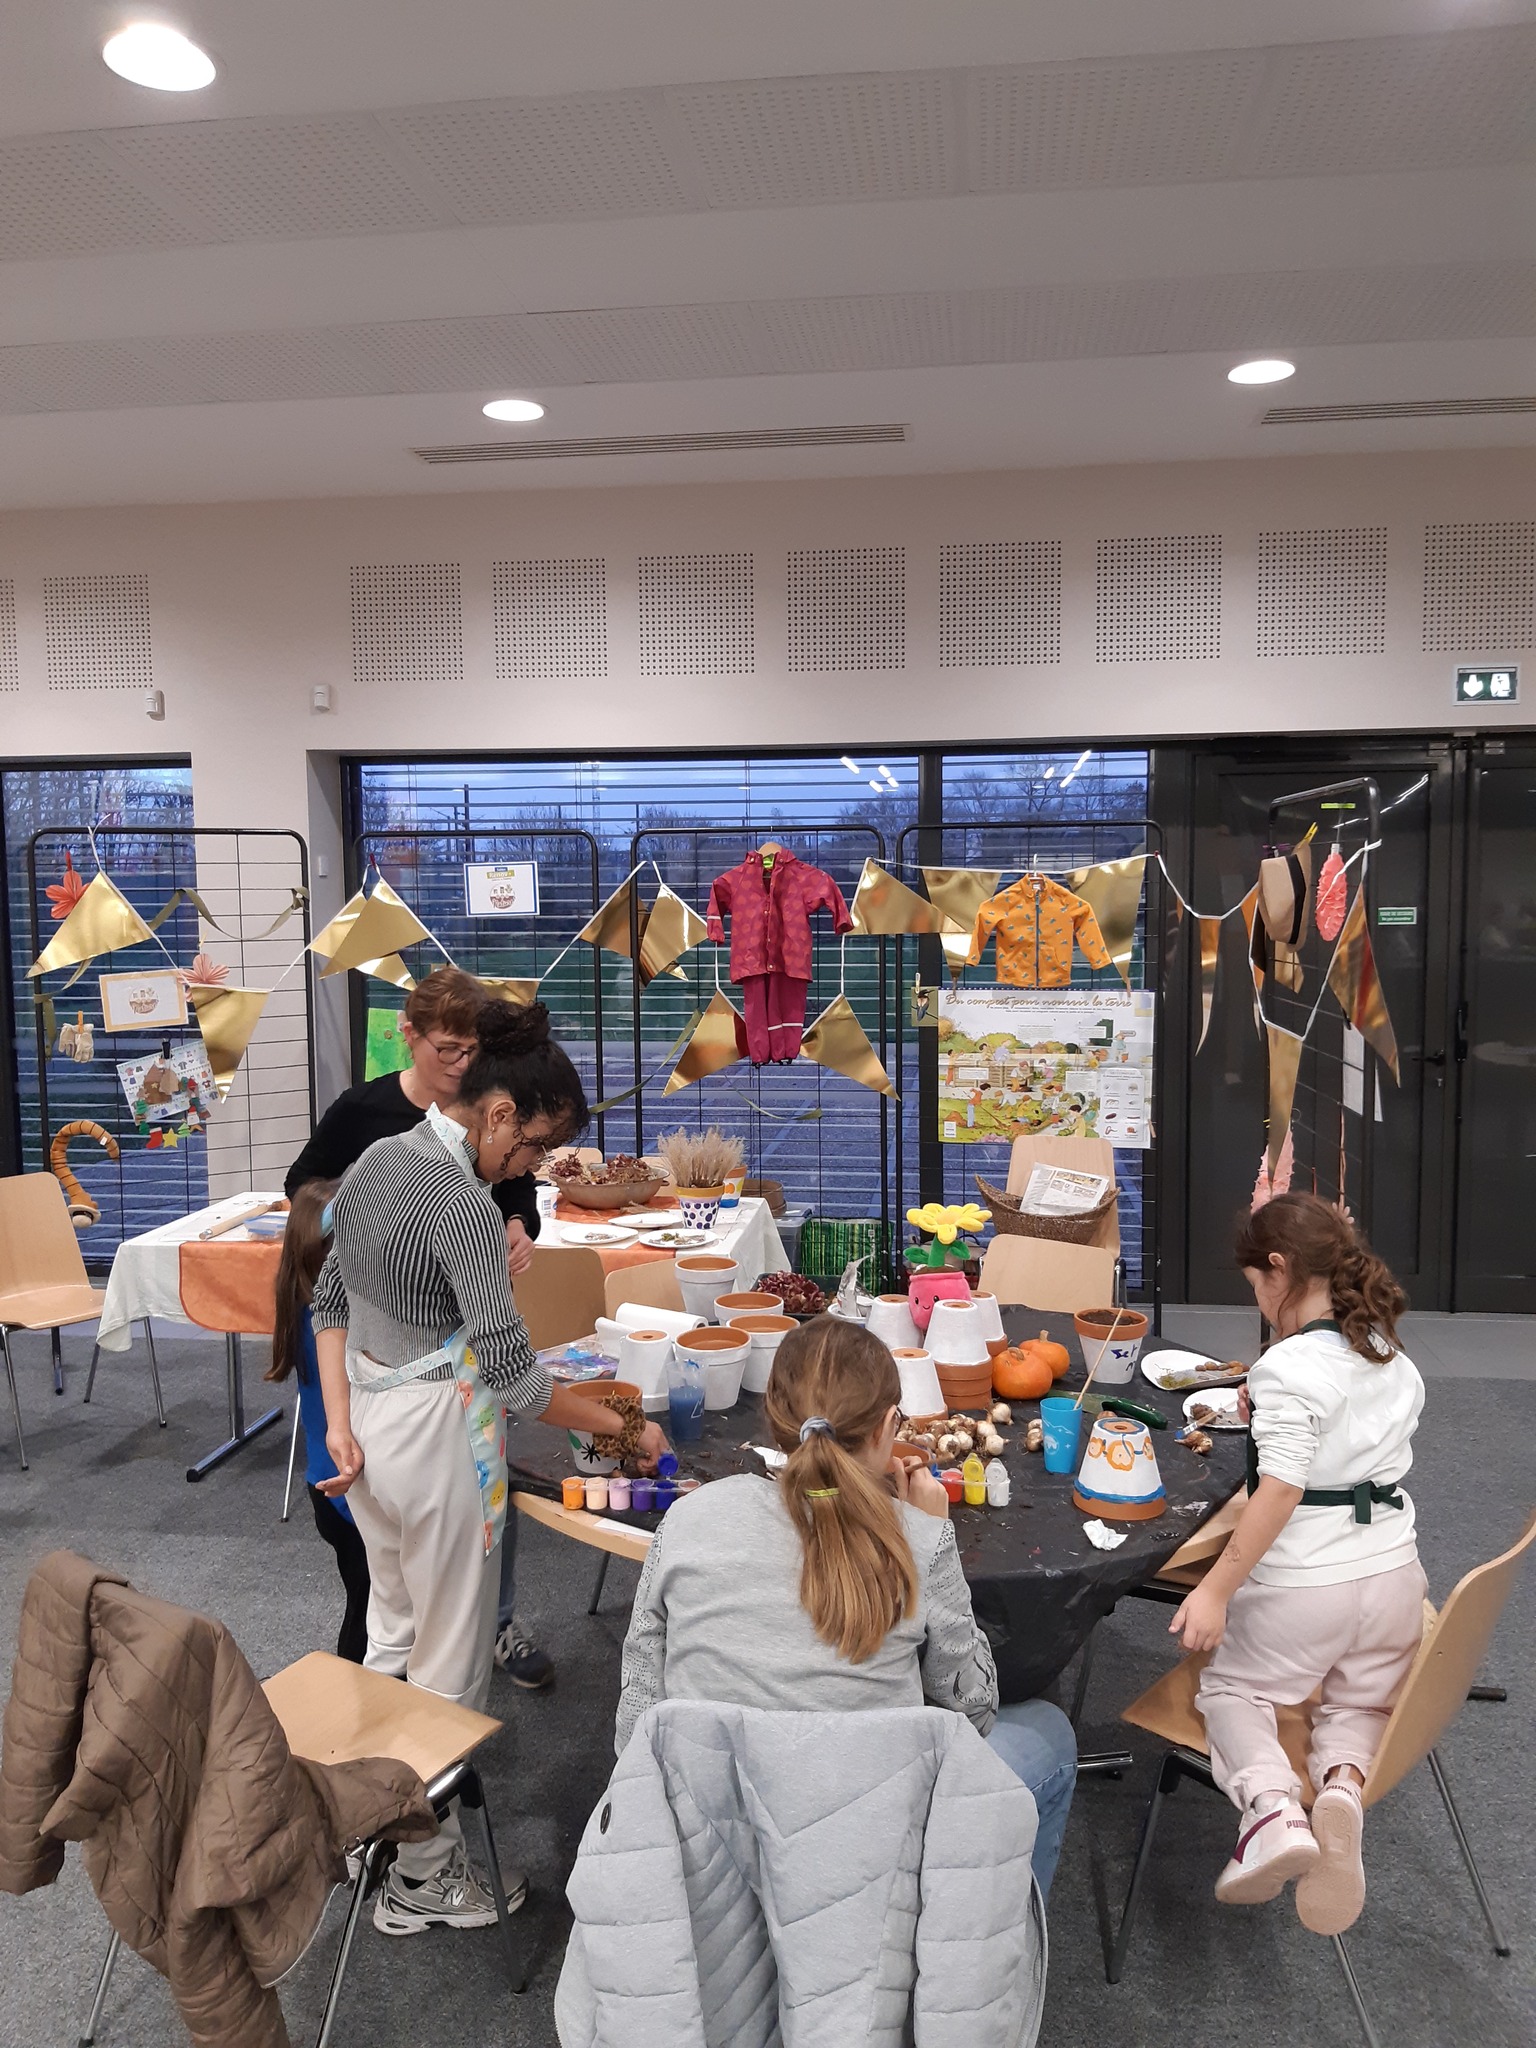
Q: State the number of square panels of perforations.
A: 10